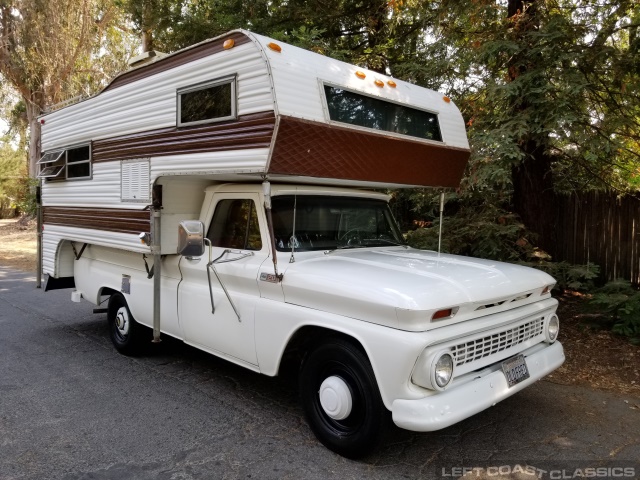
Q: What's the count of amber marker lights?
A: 6